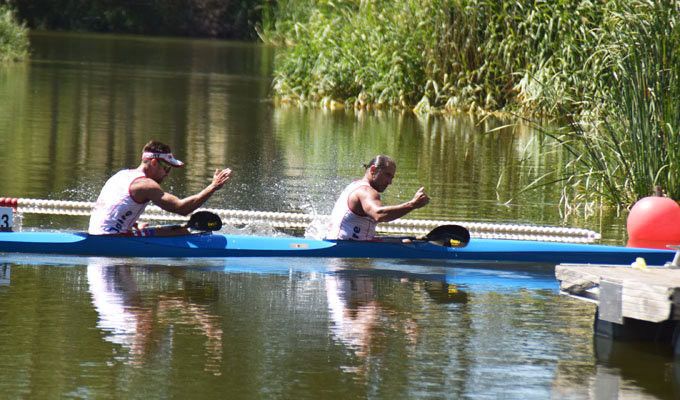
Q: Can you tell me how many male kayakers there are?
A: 2